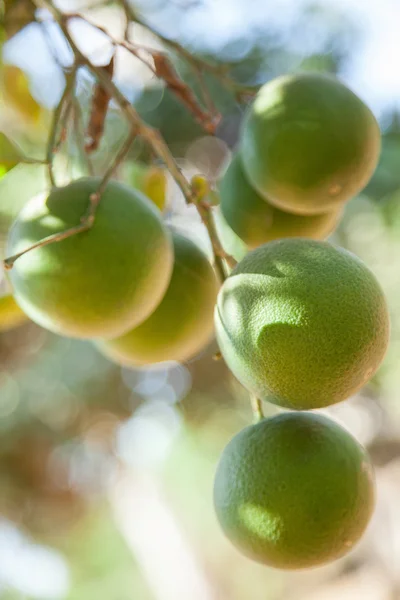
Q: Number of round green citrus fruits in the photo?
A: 6